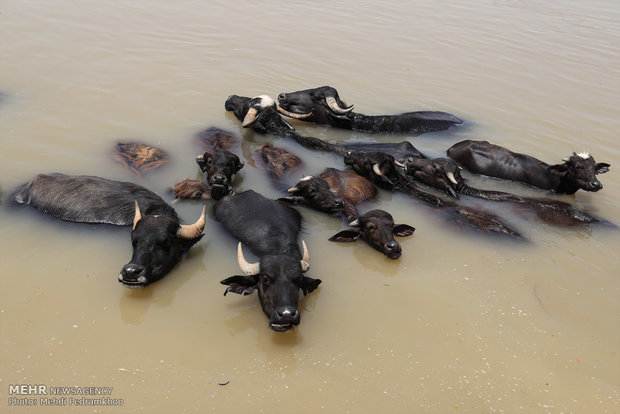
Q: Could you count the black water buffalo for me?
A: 10